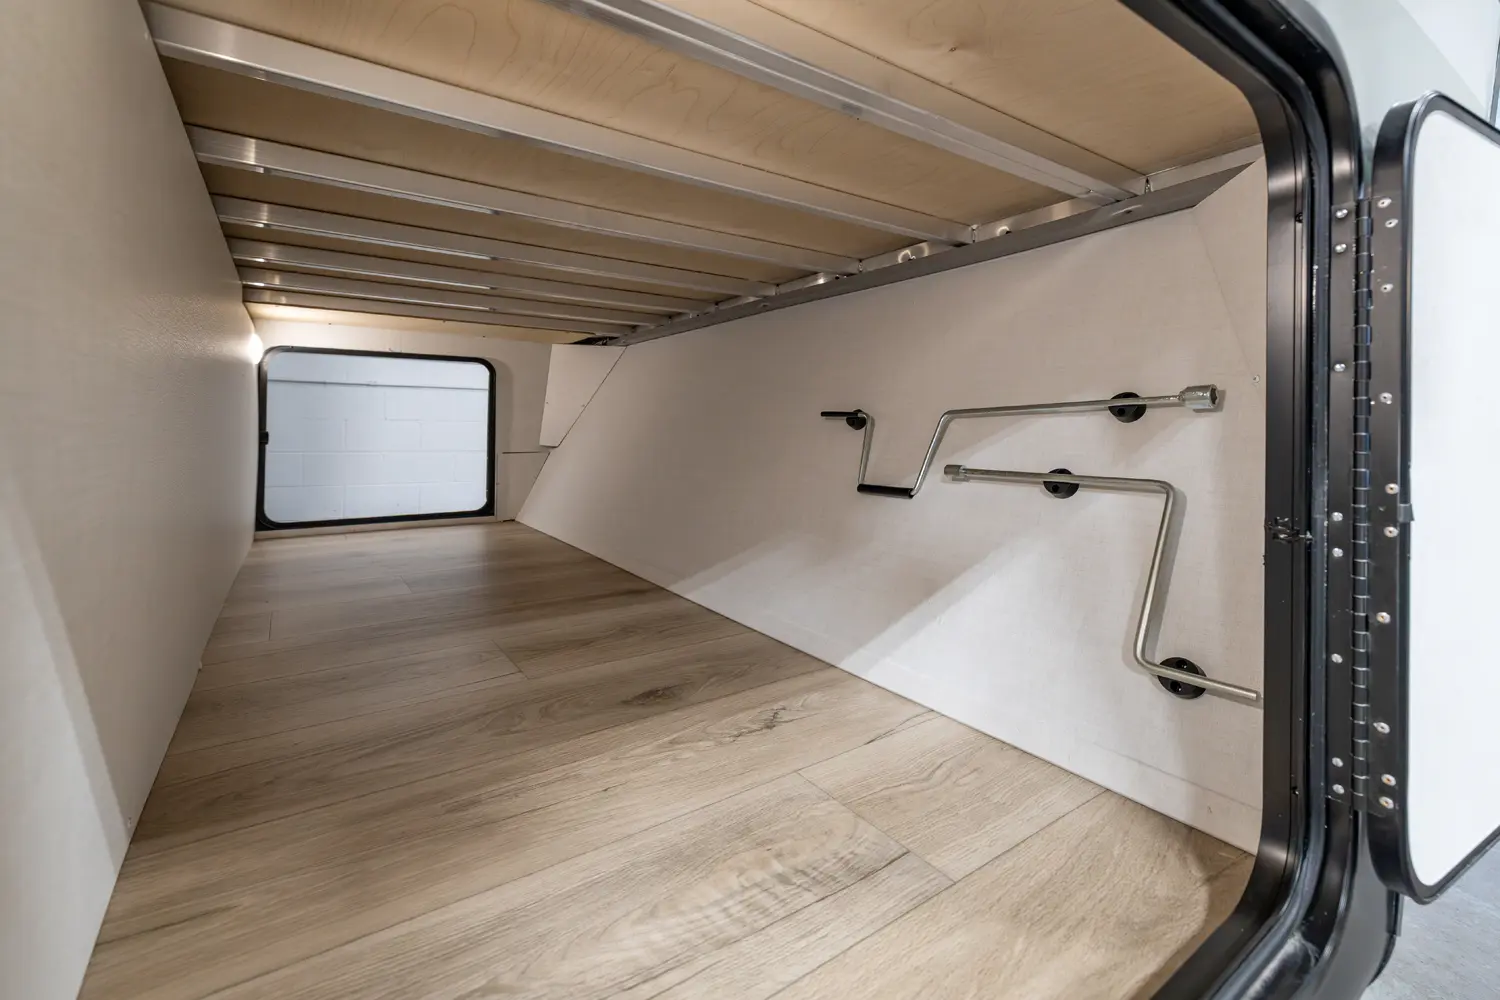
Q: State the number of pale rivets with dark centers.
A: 10